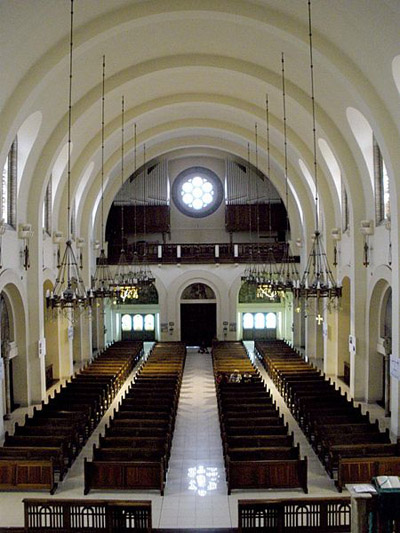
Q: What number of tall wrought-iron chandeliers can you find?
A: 10